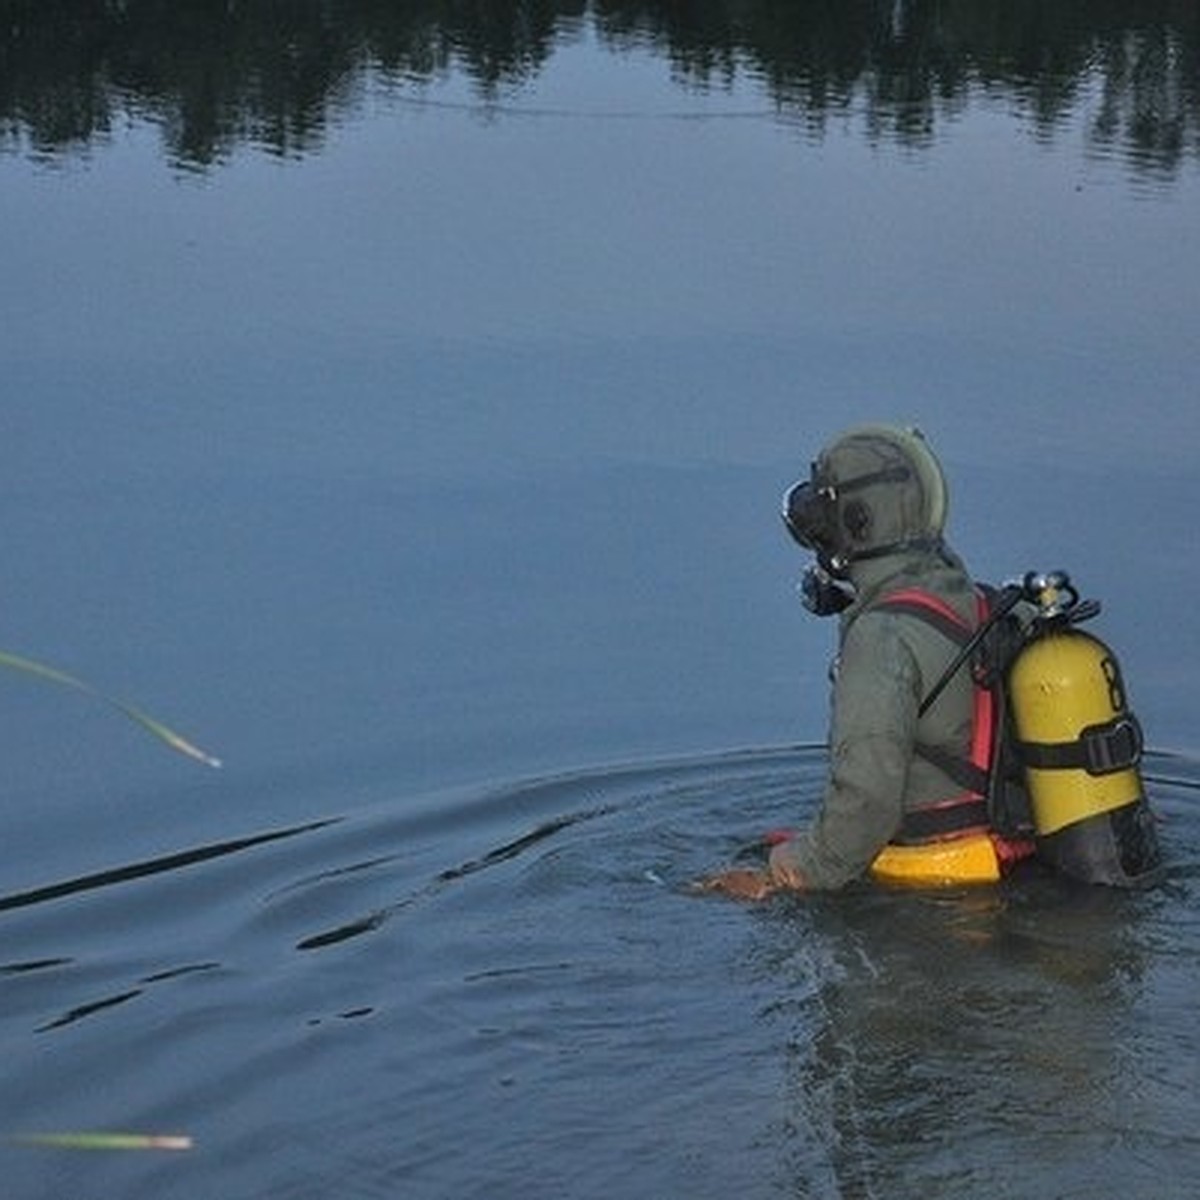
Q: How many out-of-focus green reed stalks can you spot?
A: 2